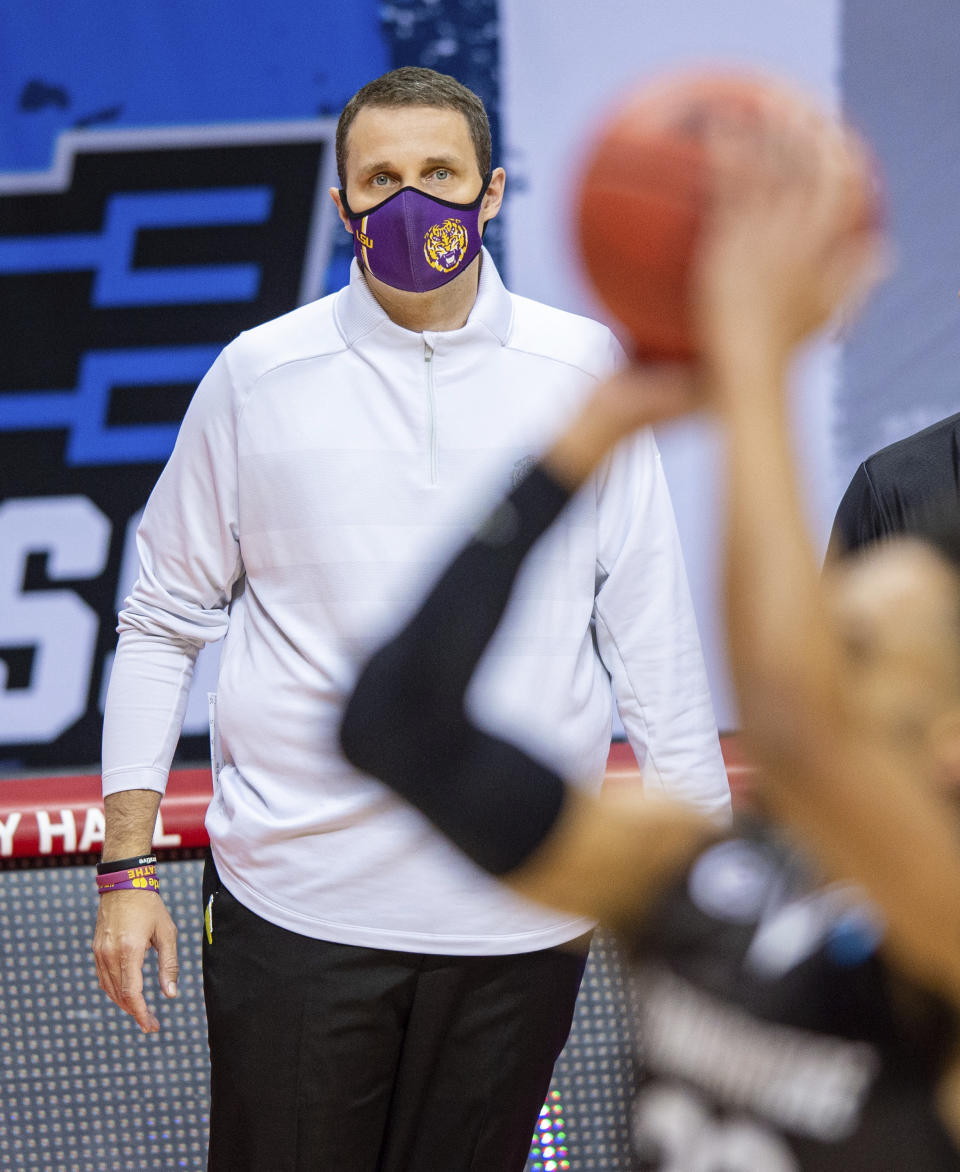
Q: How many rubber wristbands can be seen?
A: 3